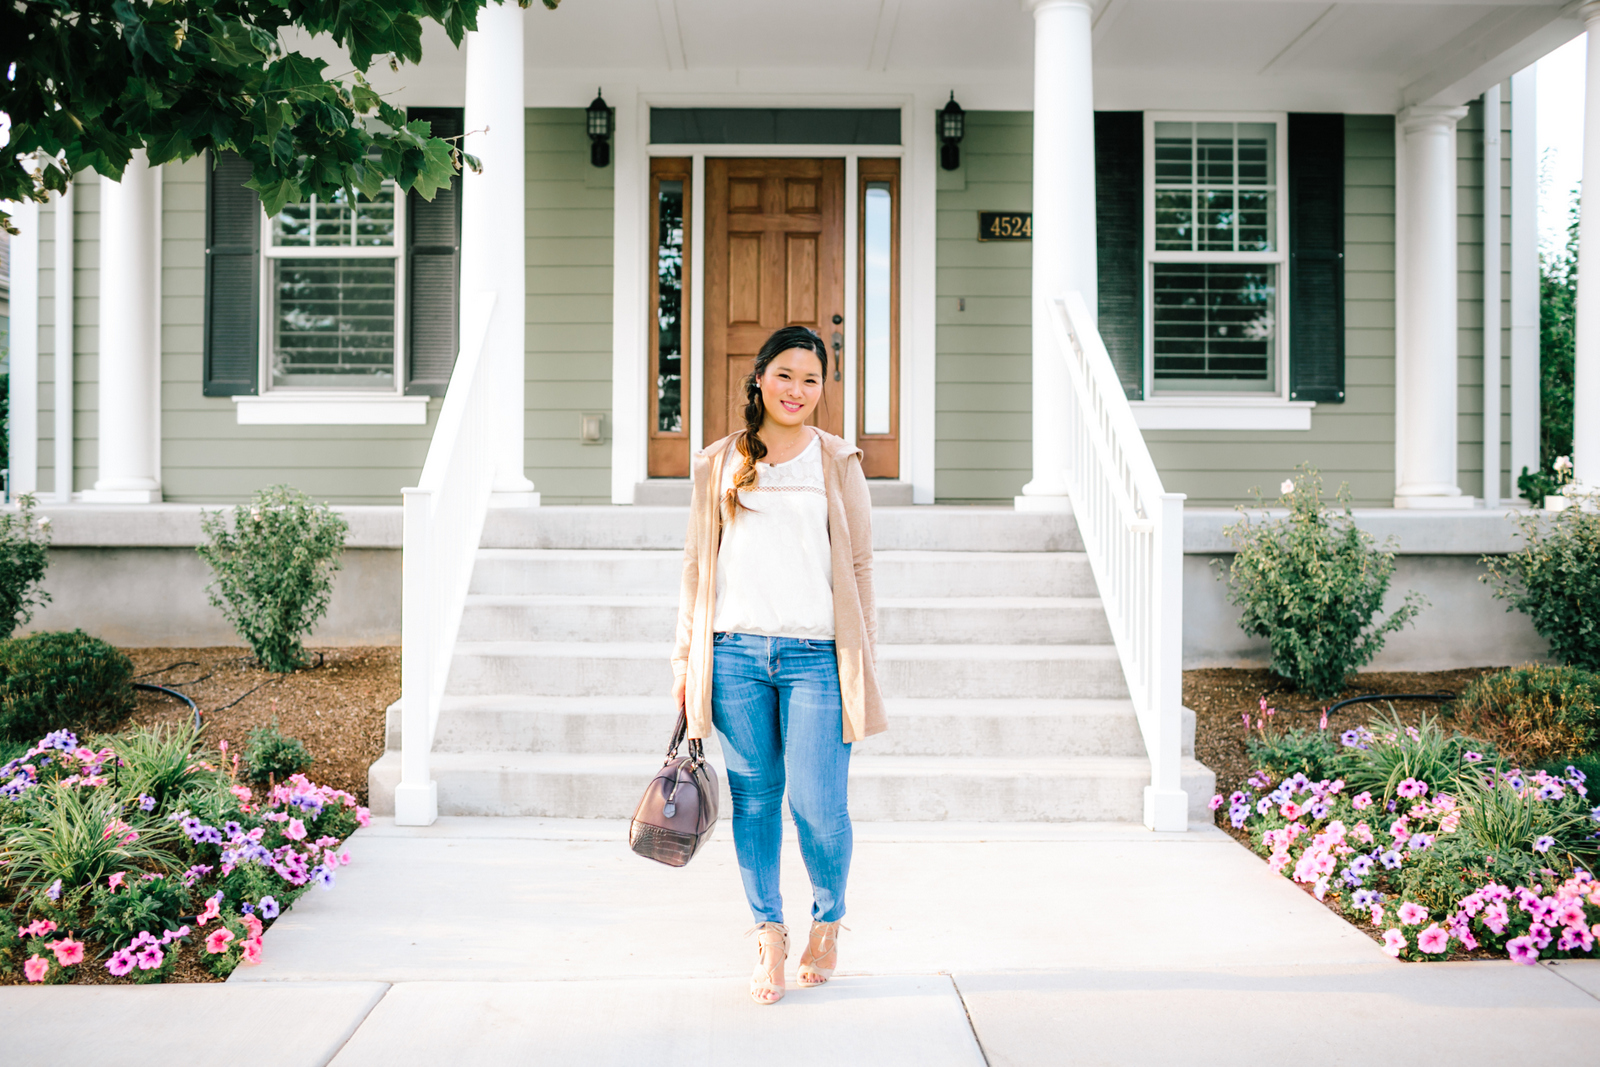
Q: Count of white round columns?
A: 5